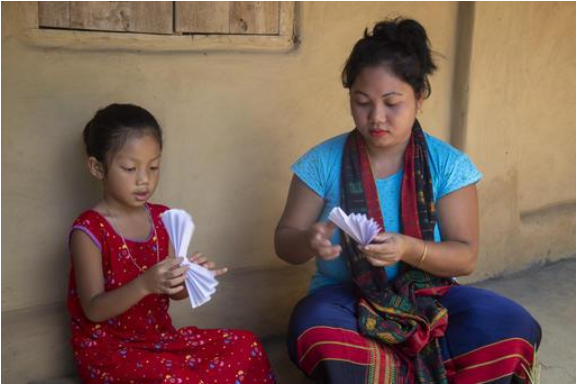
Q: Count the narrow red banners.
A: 0